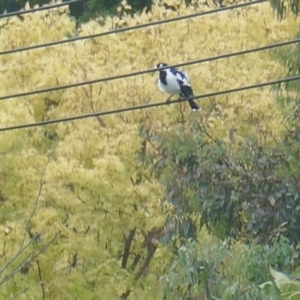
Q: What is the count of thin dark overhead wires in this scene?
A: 4